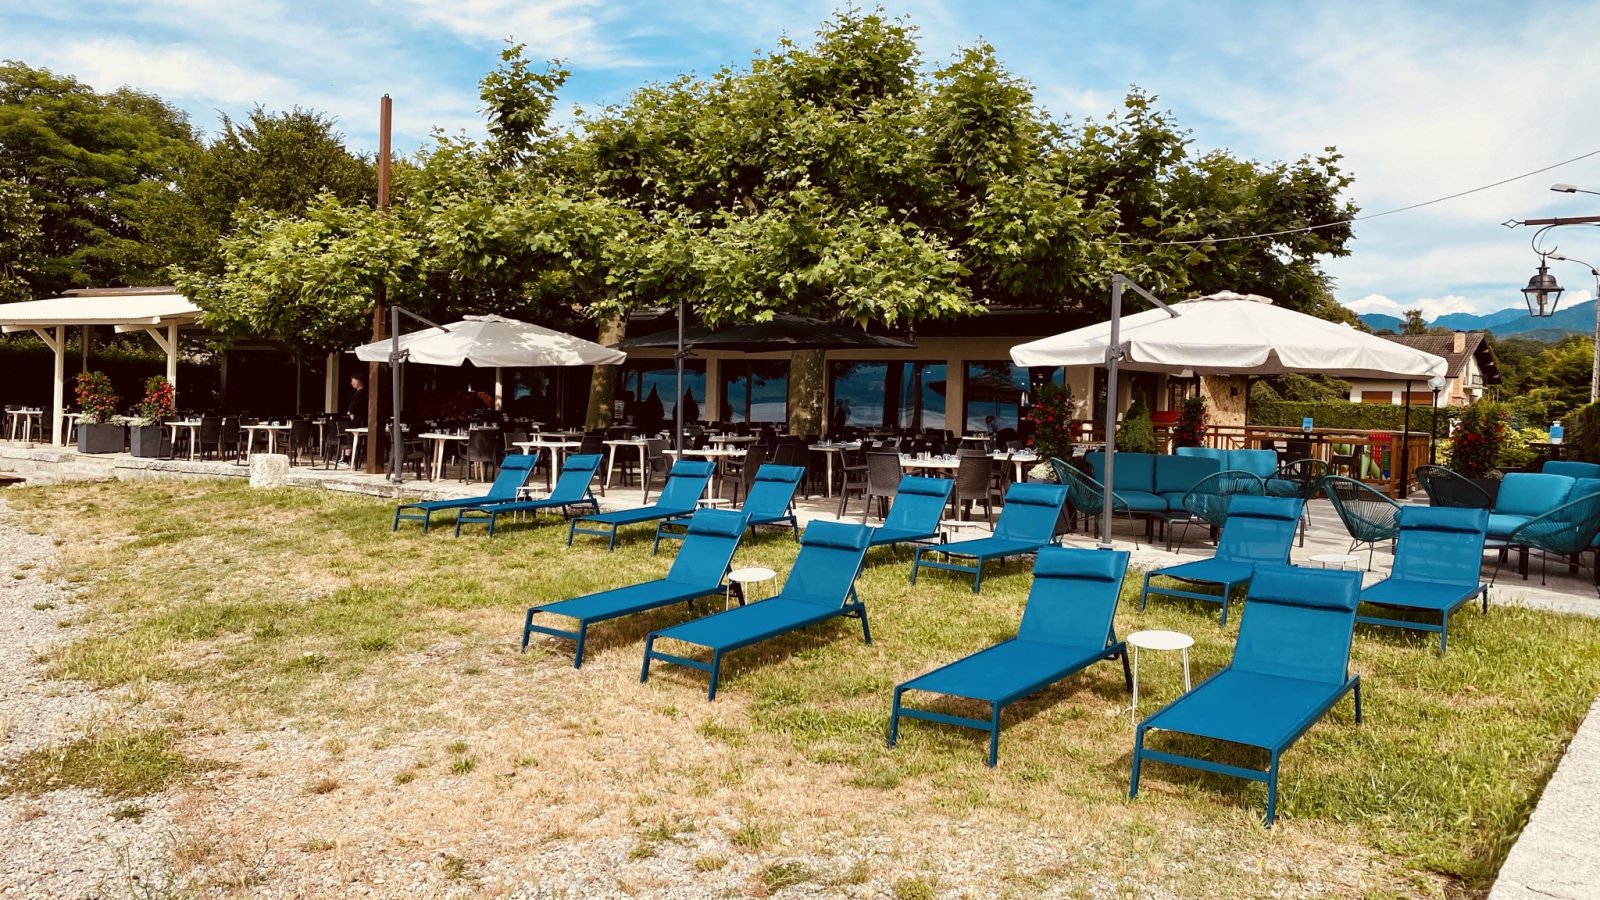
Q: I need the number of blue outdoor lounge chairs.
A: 12